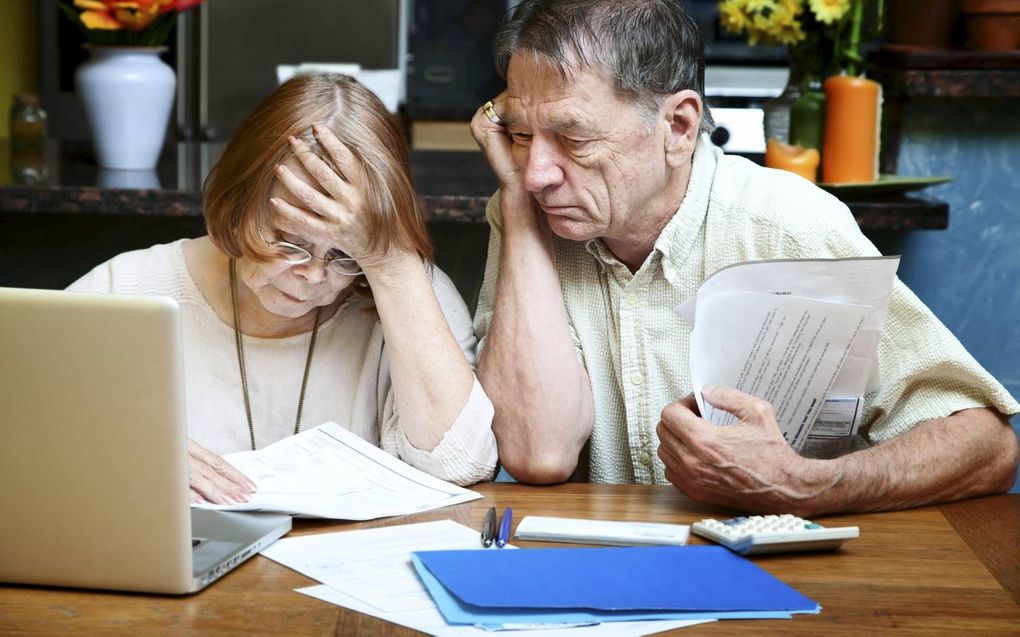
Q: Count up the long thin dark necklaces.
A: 1